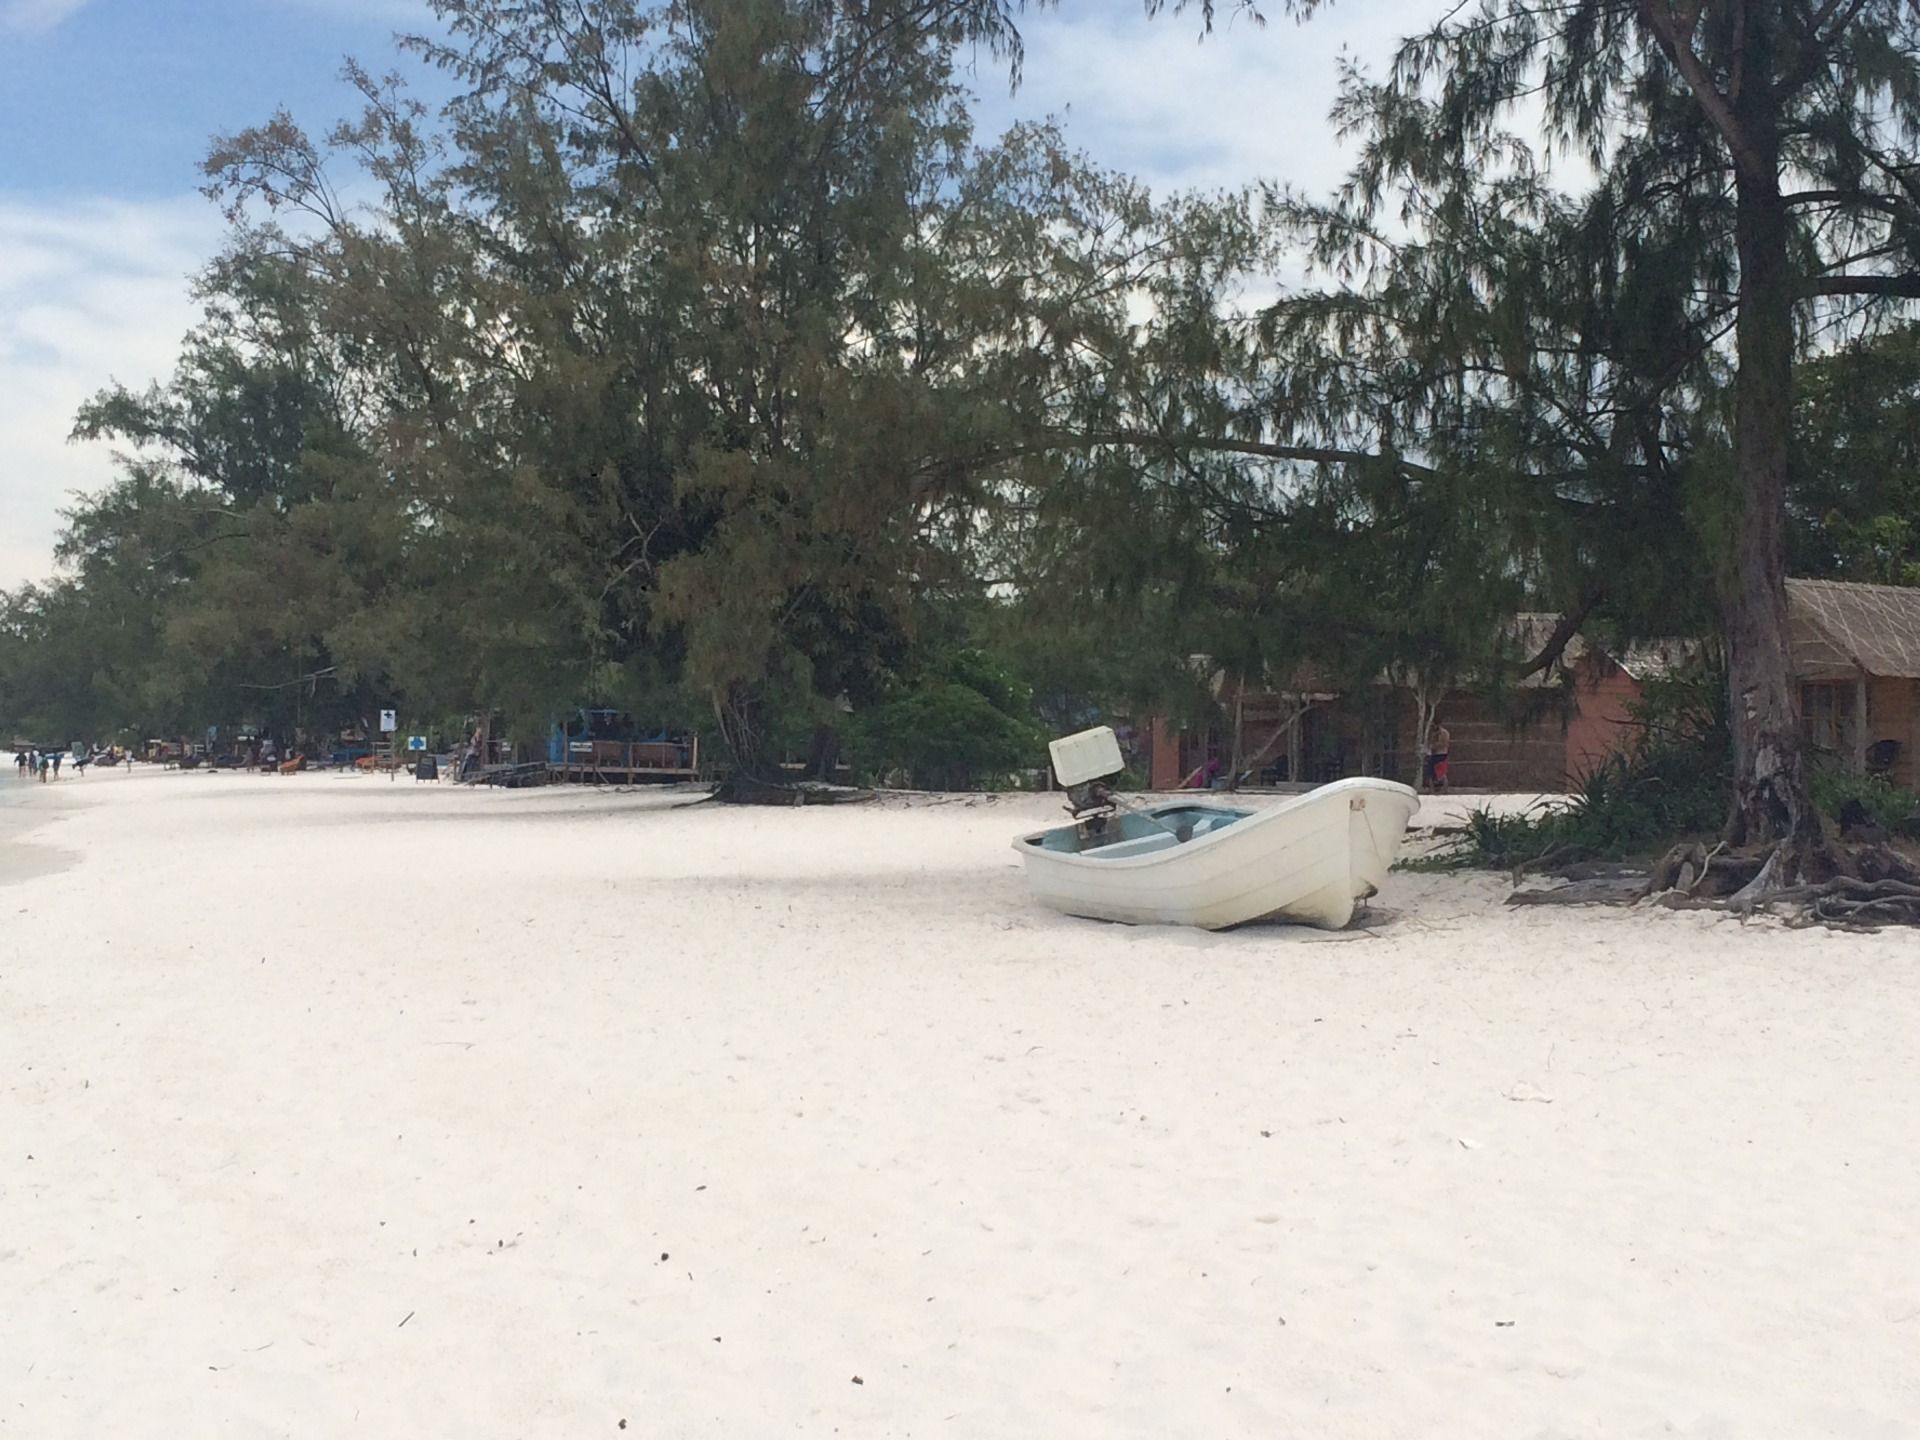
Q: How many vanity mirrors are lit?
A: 0